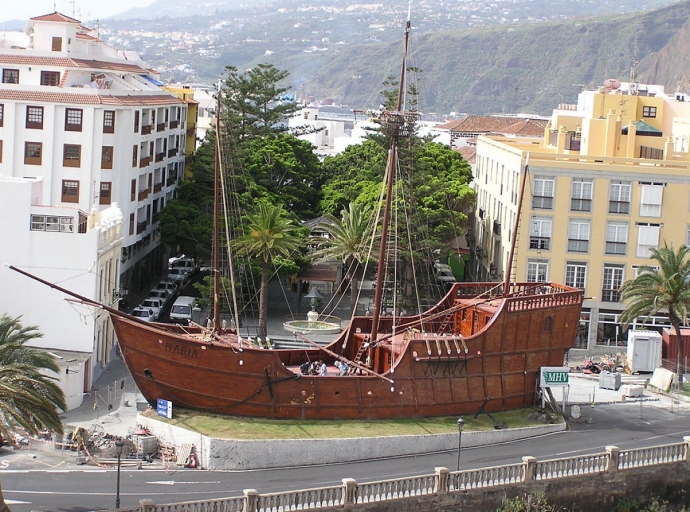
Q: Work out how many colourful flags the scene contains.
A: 0